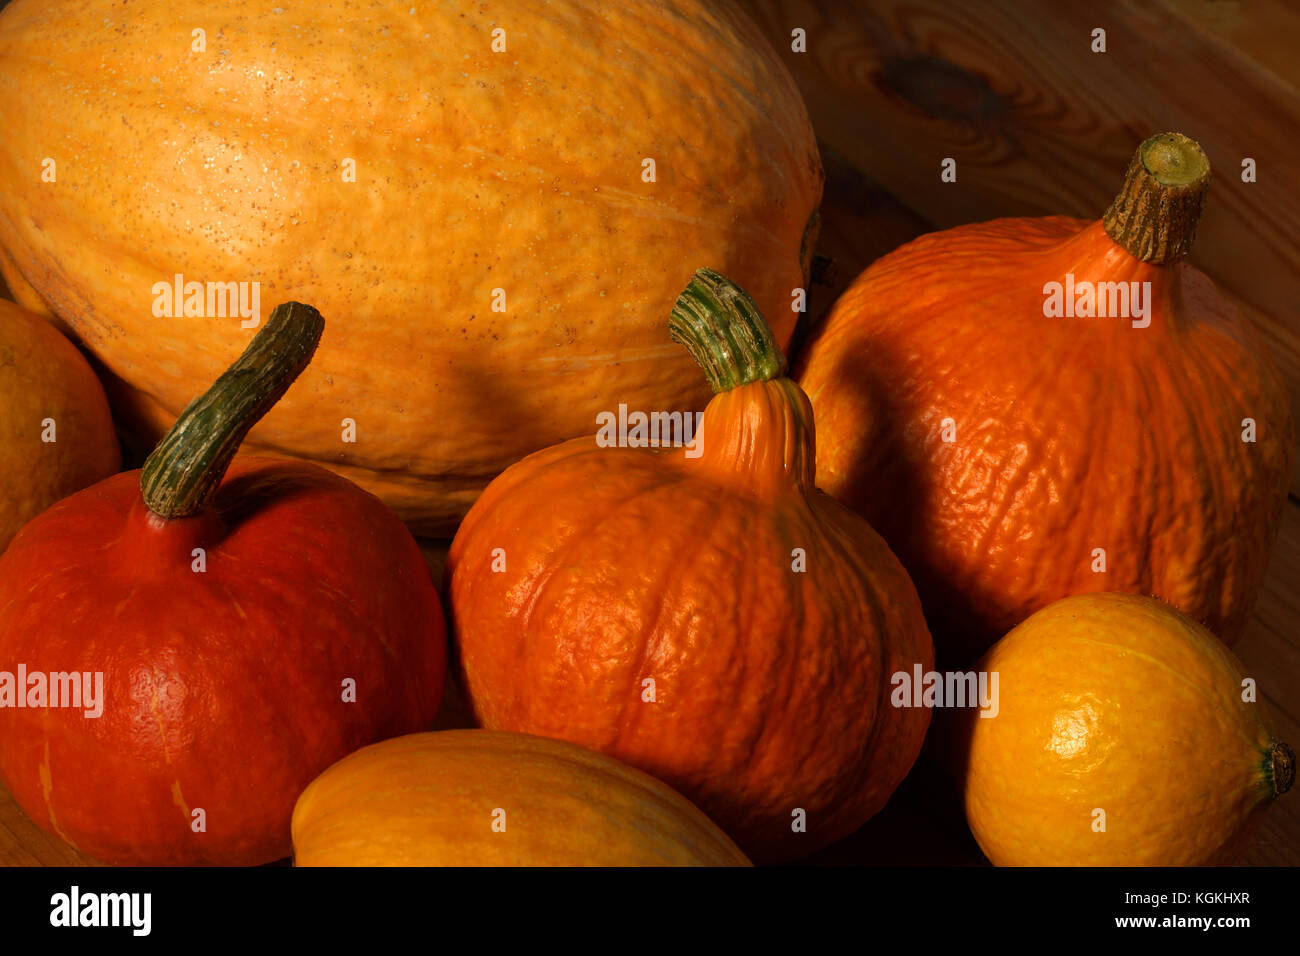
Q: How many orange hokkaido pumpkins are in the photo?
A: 3